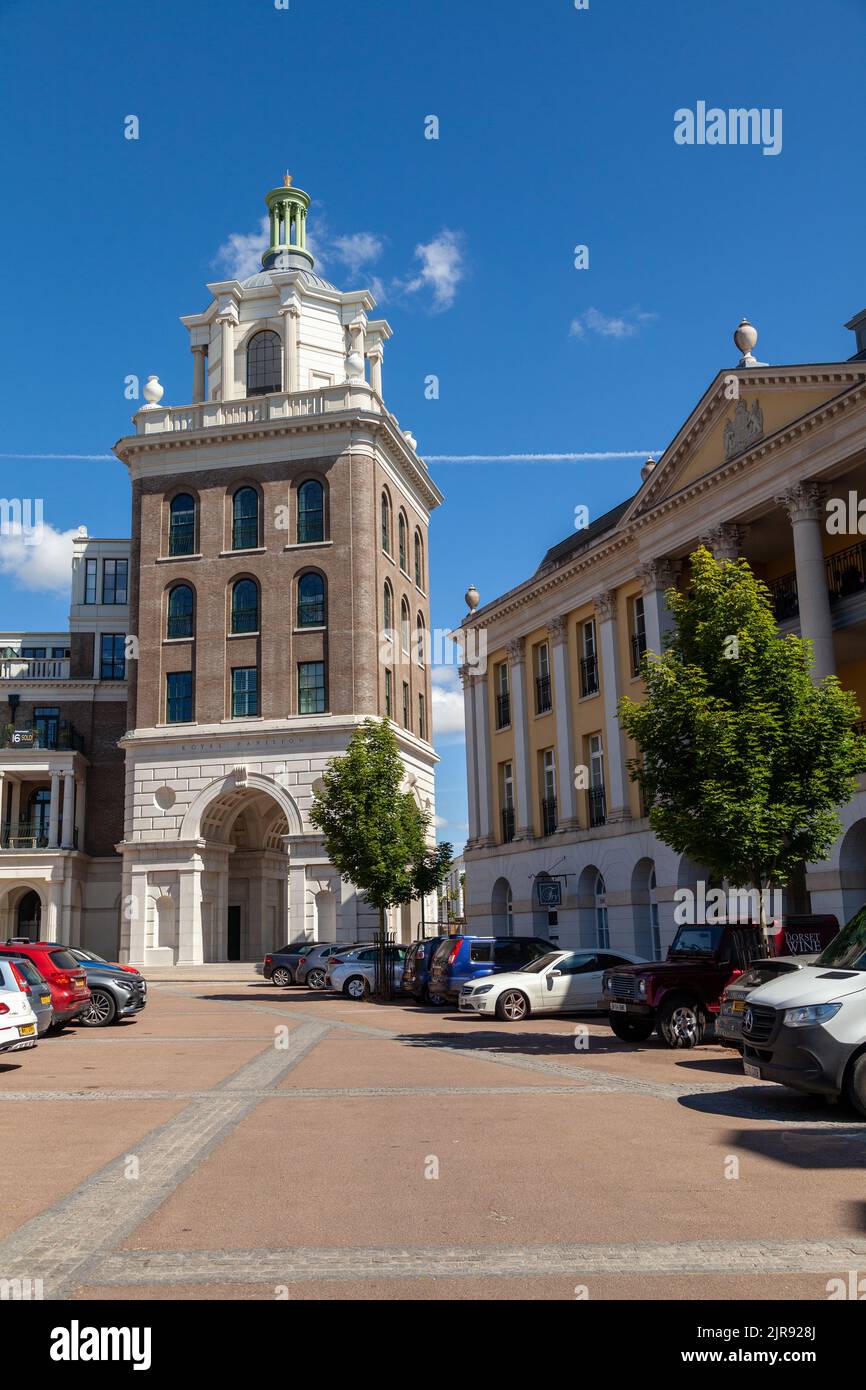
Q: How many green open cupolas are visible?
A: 1